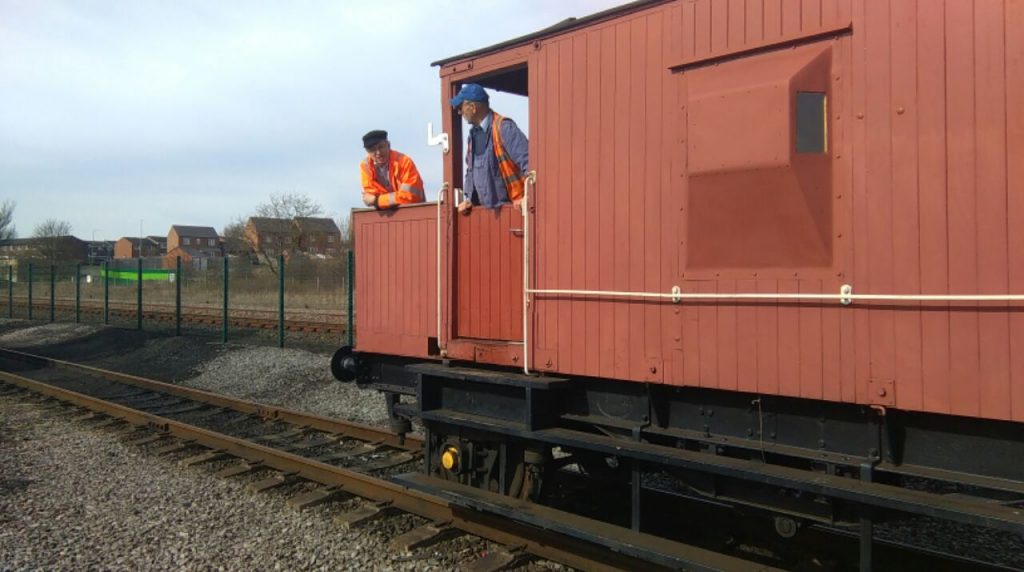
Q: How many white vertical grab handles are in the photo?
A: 2